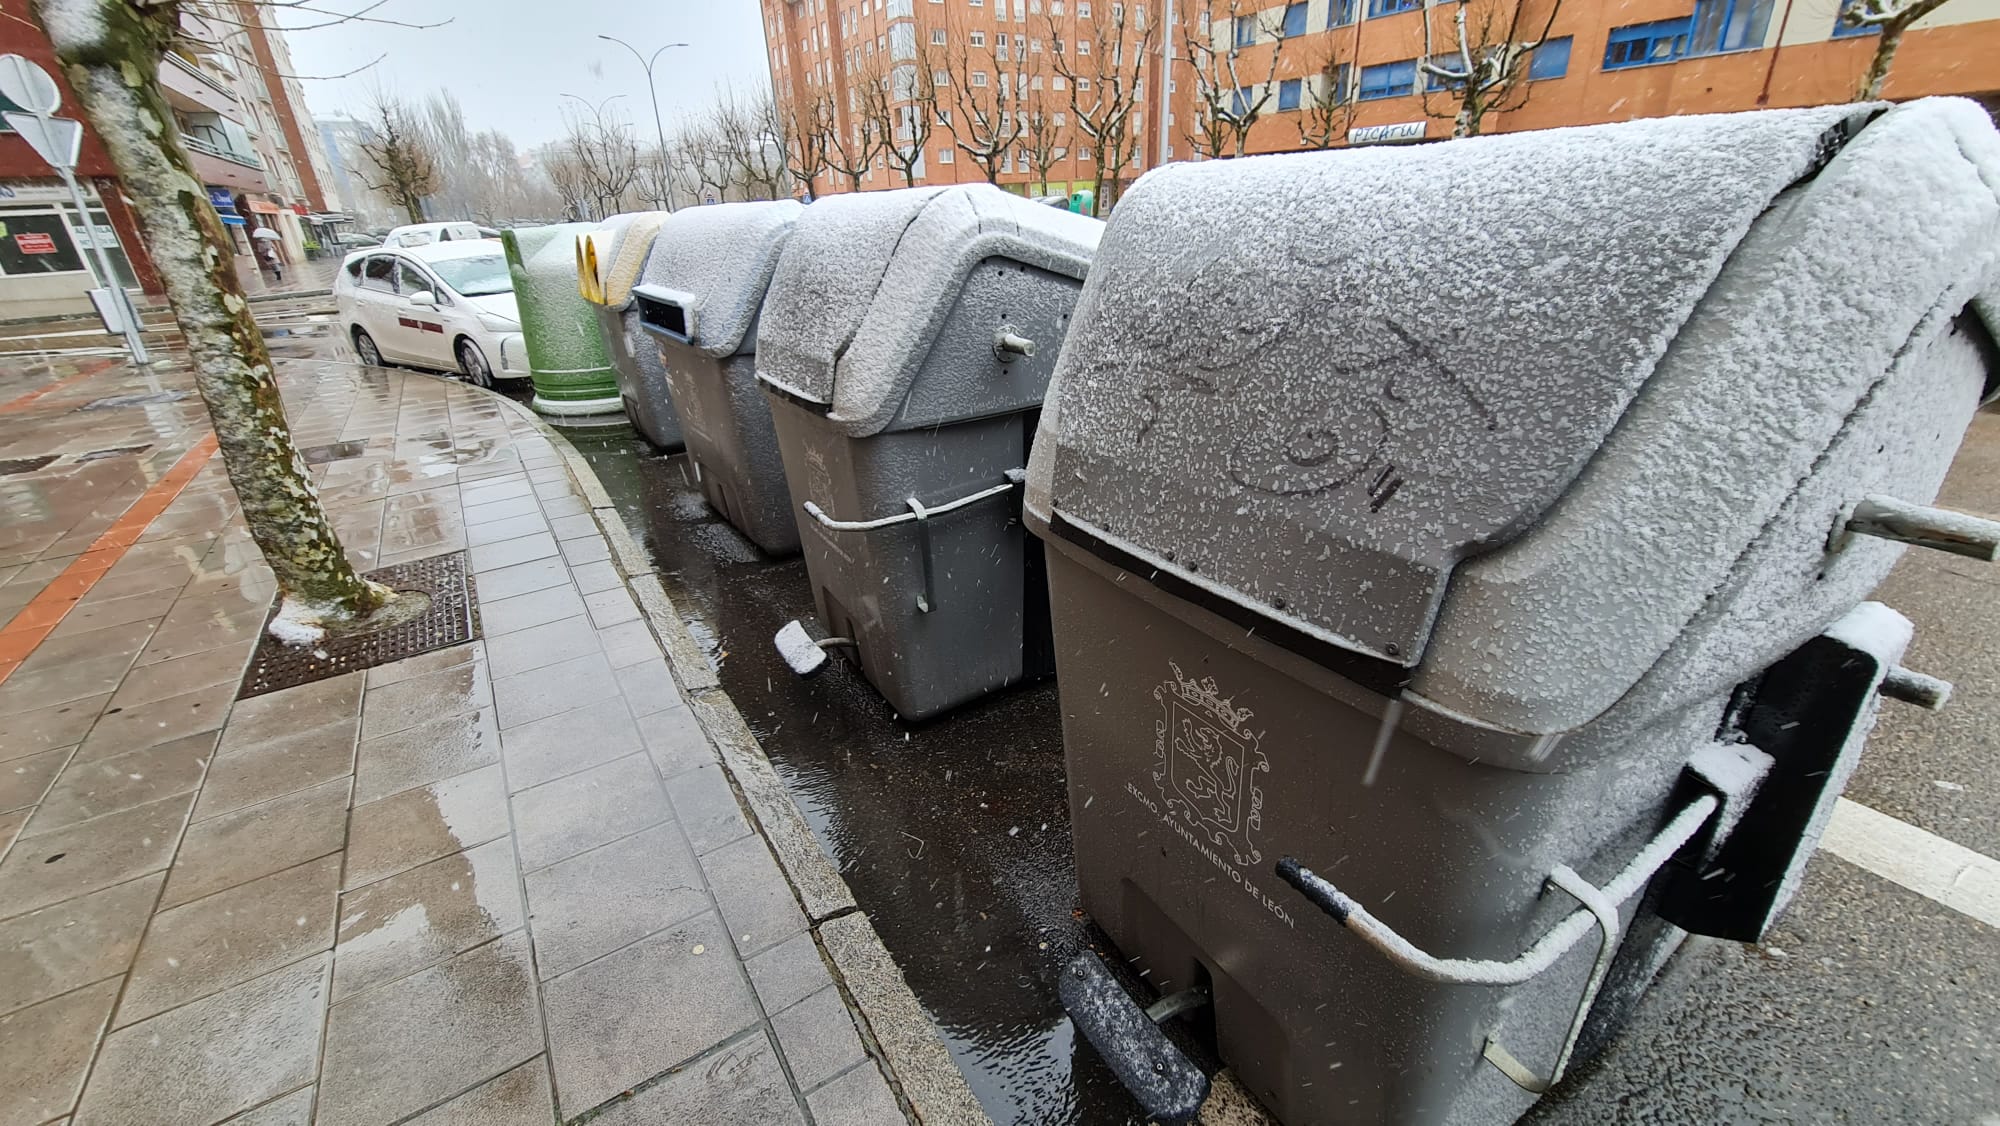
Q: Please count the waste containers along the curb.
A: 5